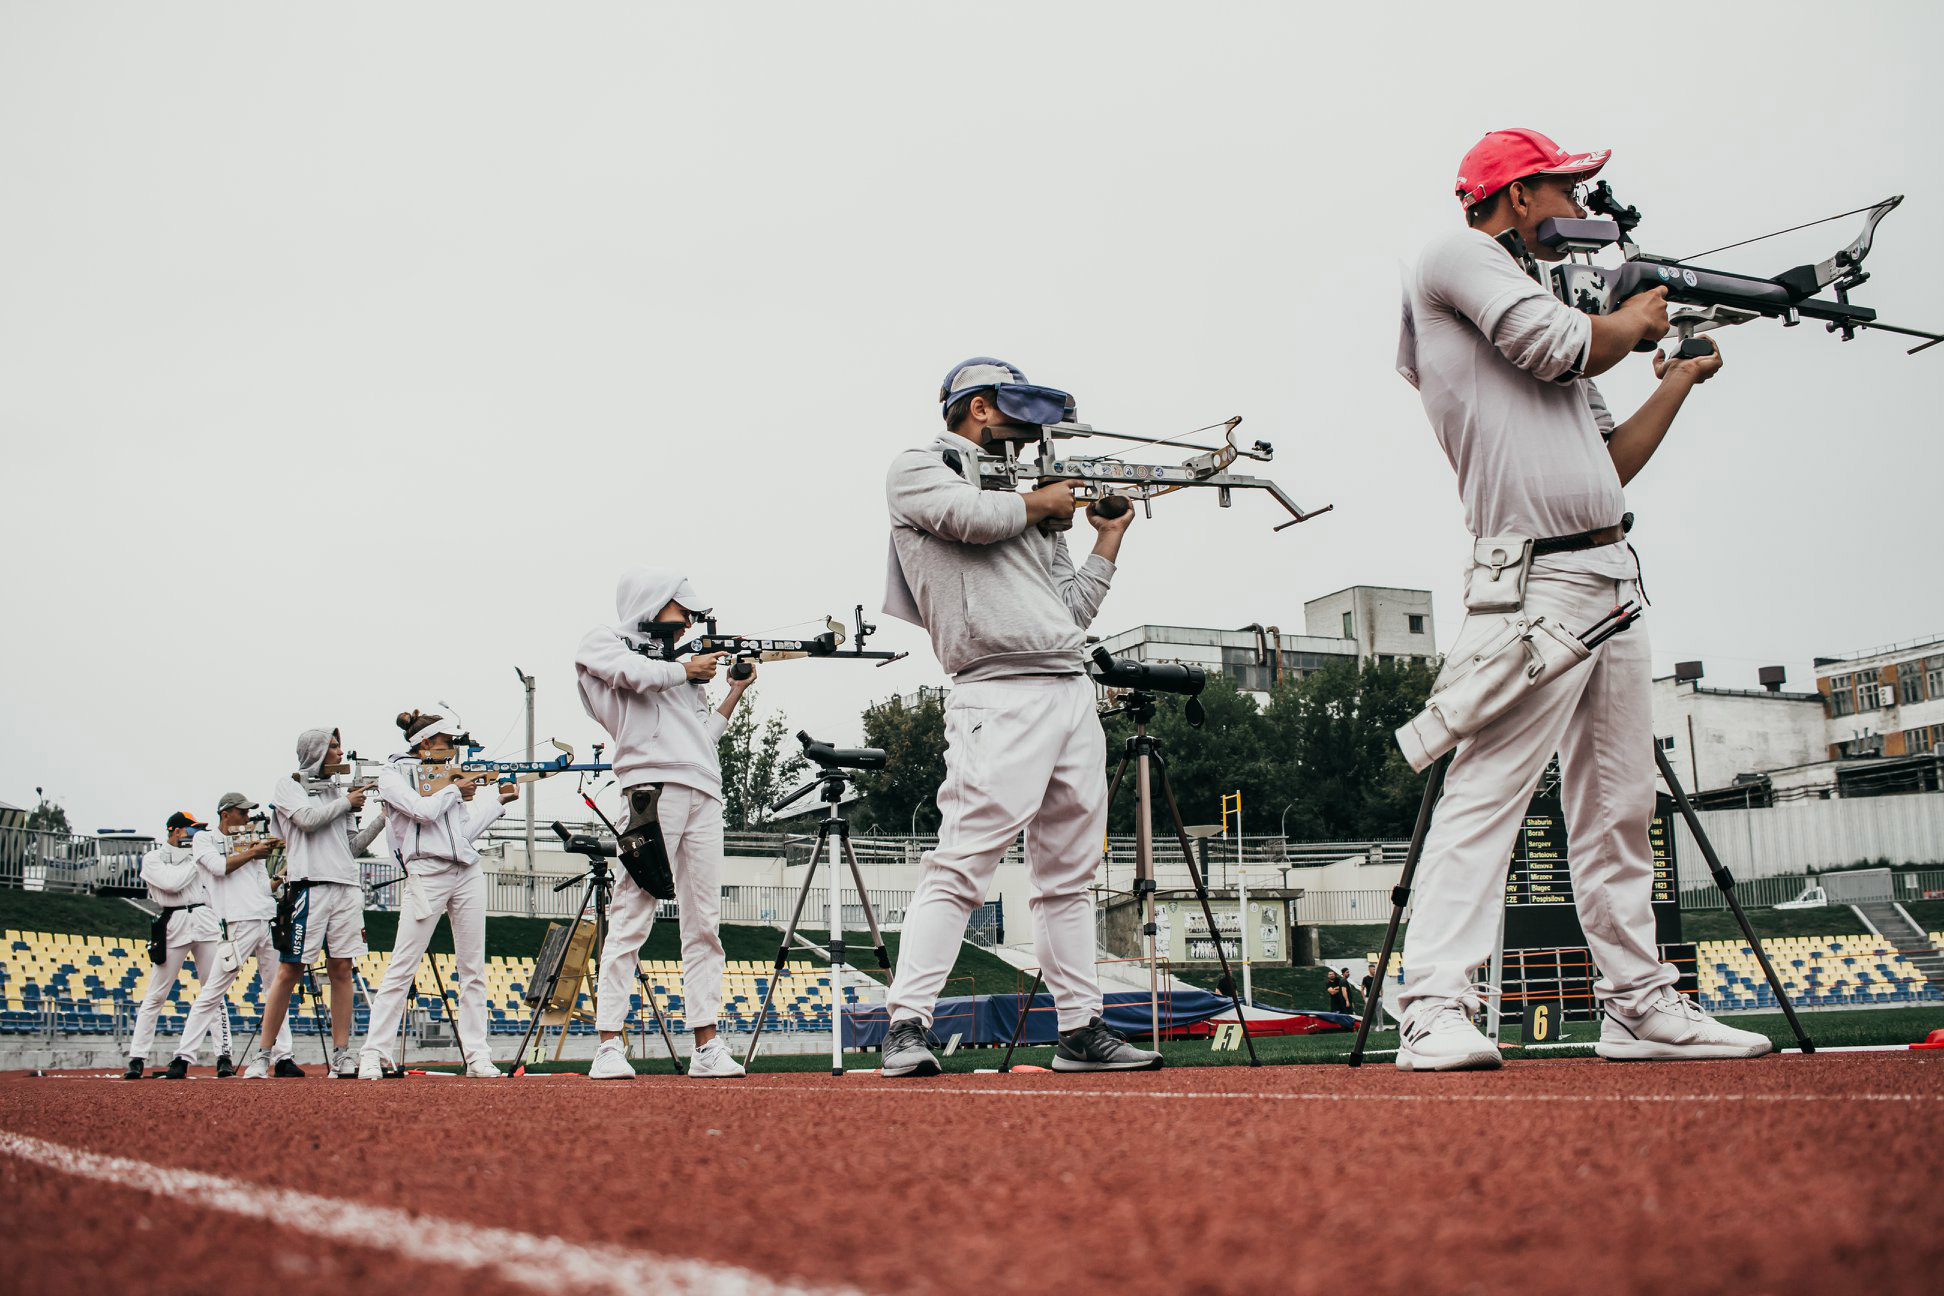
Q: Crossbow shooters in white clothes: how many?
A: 7